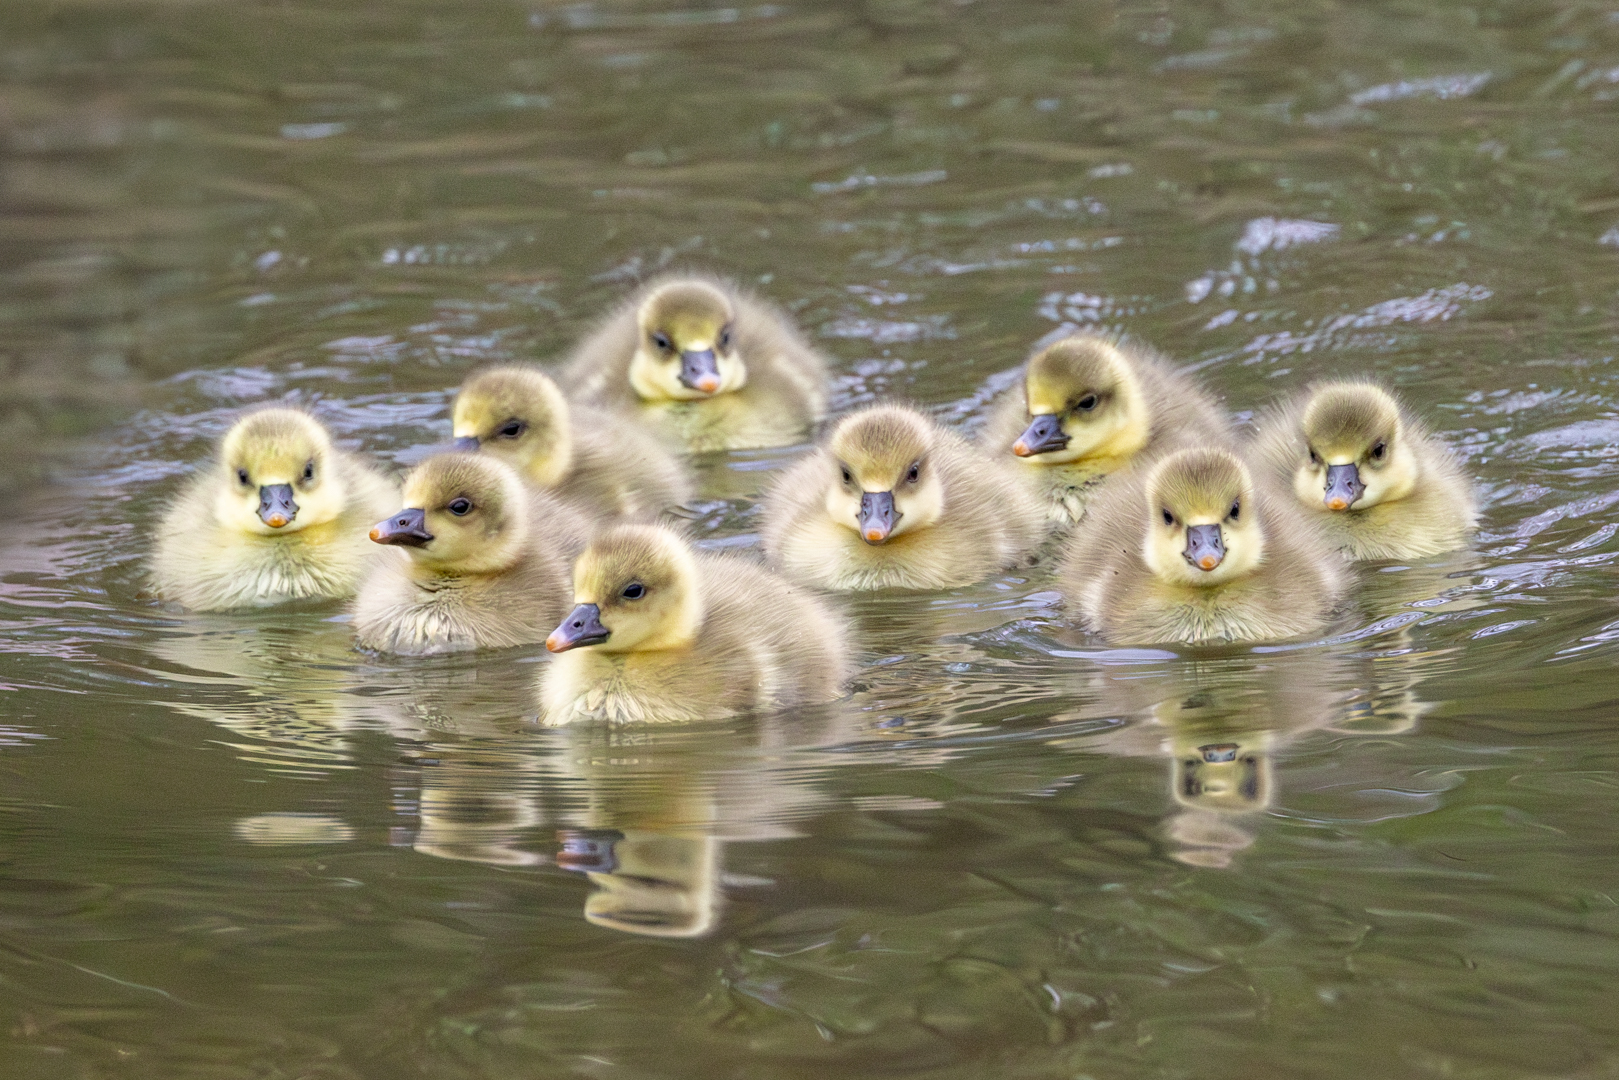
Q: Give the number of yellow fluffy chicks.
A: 9